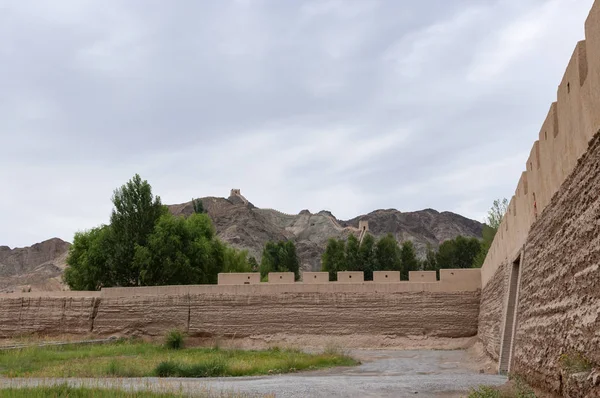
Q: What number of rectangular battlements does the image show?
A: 7